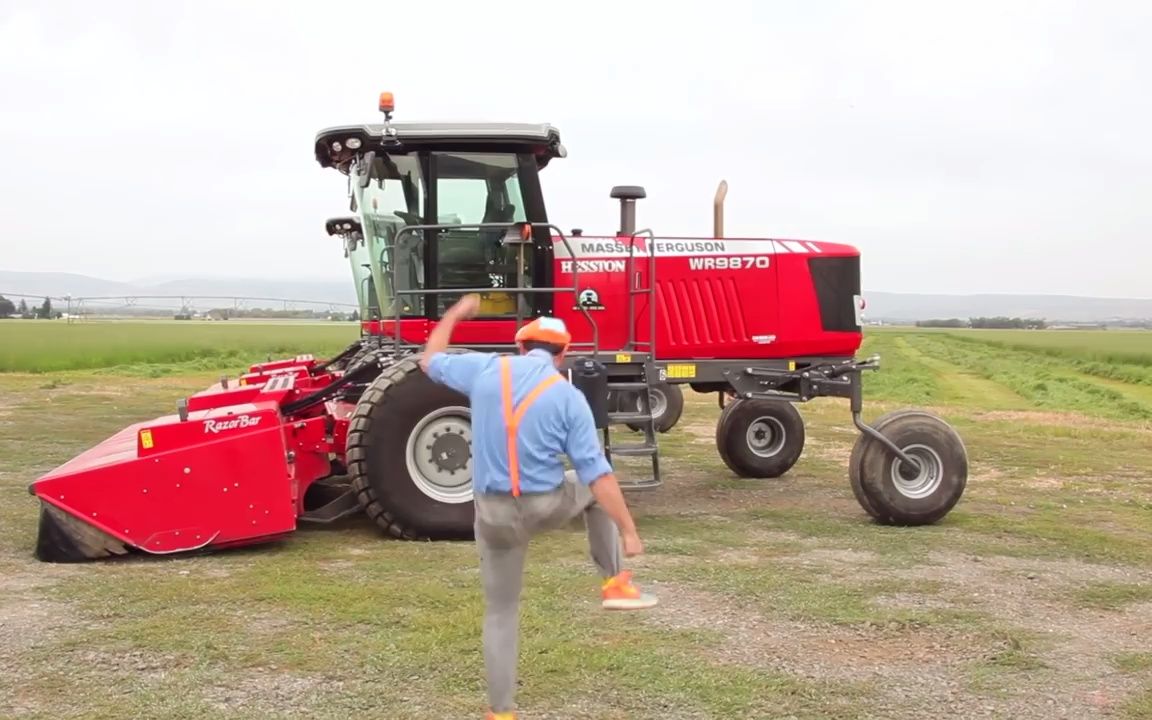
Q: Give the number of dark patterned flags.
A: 0